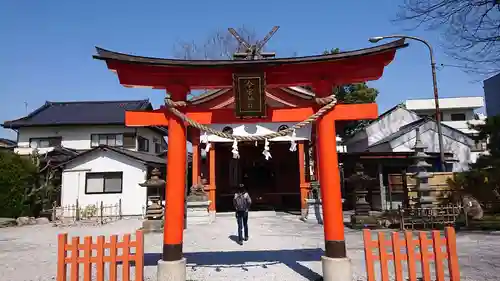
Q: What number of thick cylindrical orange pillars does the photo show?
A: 2